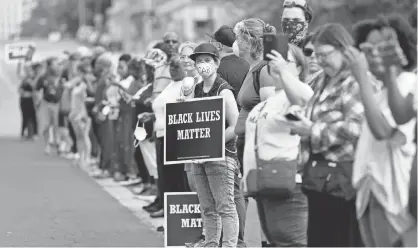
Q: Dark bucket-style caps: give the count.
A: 1